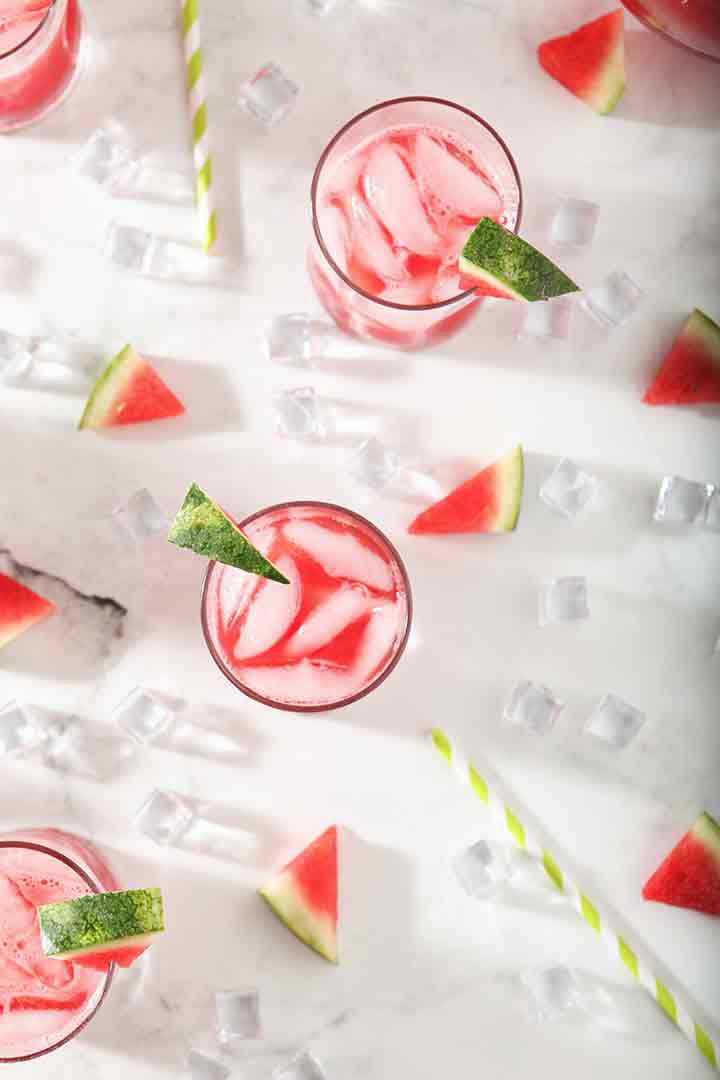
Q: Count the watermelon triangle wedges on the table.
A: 7